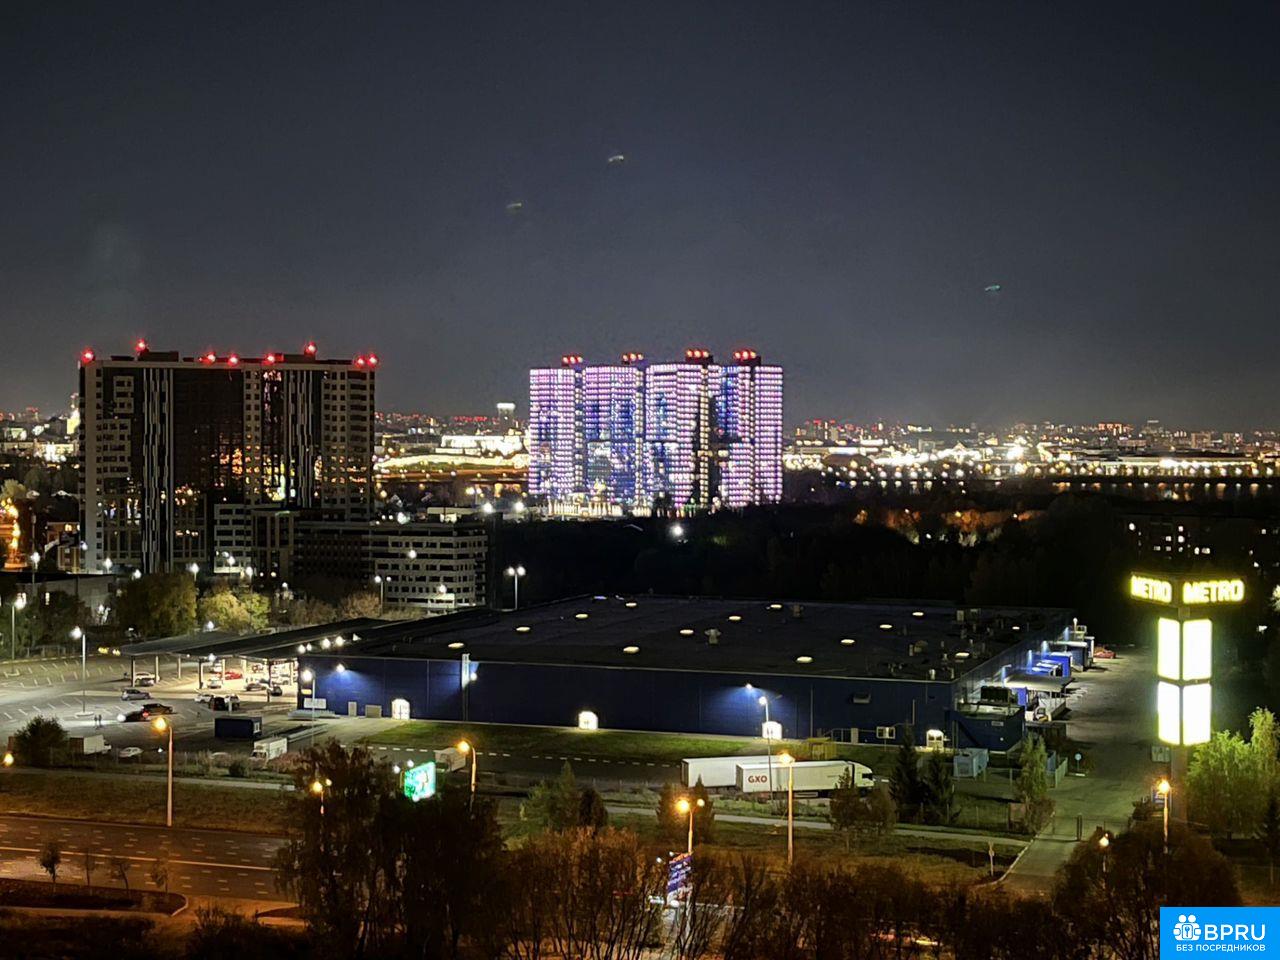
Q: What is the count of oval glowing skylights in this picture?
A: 14